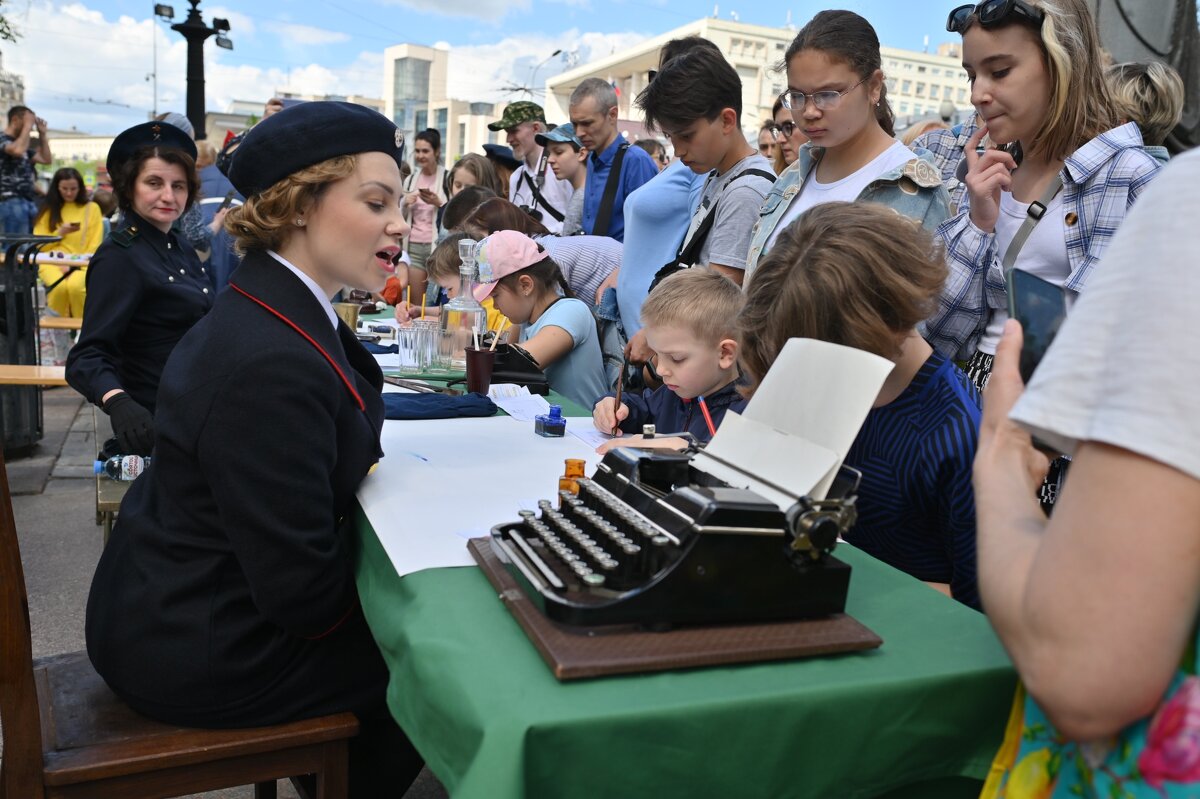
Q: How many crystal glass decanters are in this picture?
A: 1